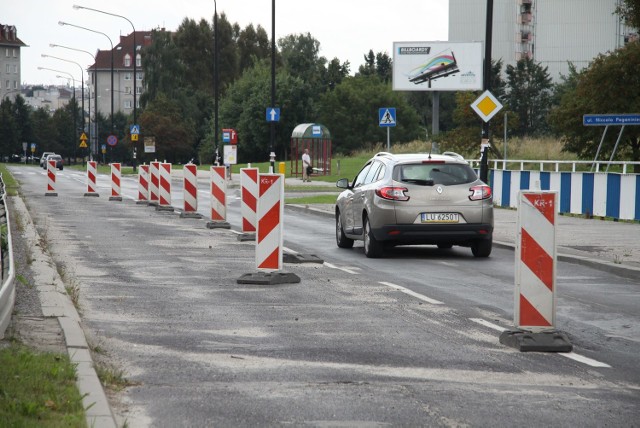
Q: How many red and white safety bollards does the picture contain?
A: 11